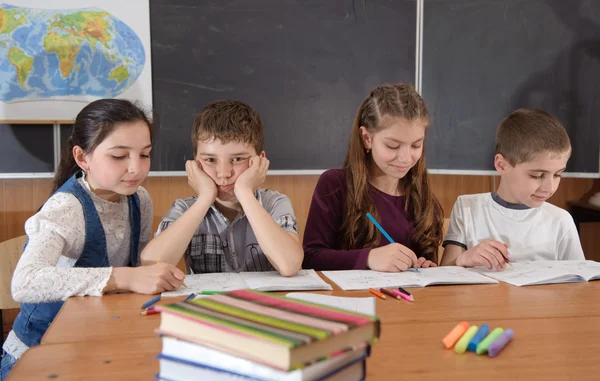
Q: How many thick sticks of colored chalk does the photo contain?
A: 5